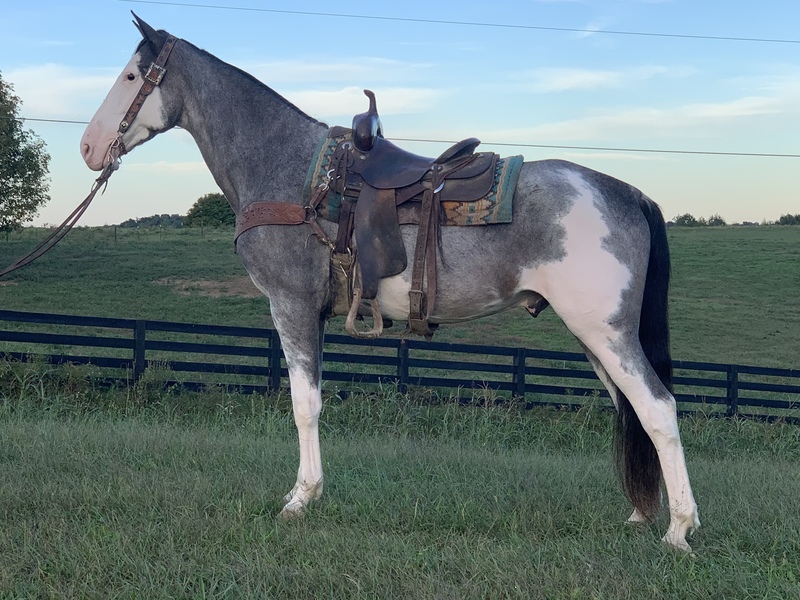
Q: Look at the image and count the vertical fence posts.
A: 5